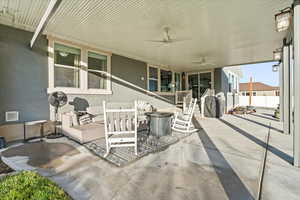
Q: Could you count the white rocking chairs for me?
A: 2